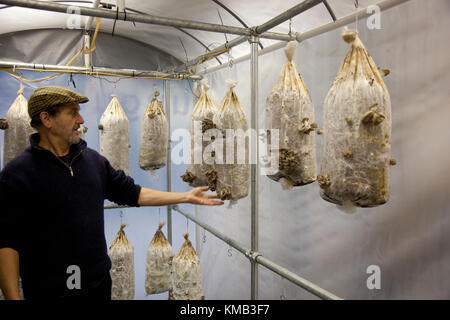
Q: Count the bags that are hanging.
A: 10